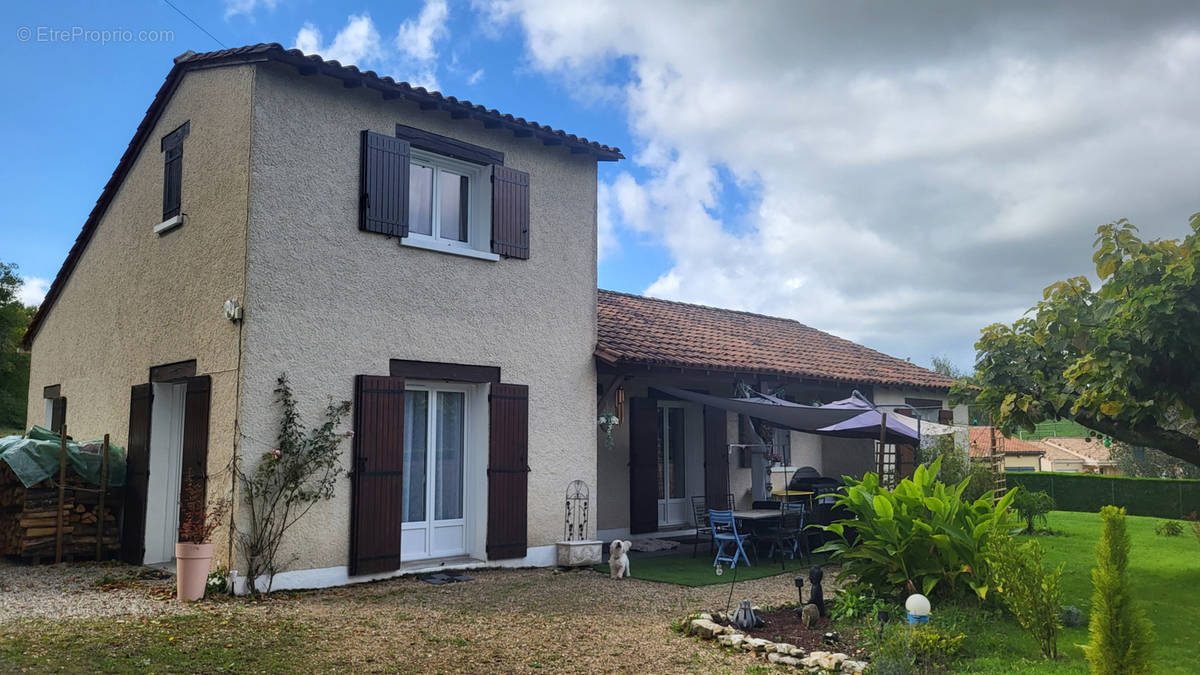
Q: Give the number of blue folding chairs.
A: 2